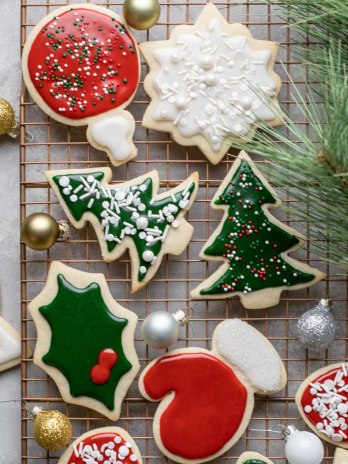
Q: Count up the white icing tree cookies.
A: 0